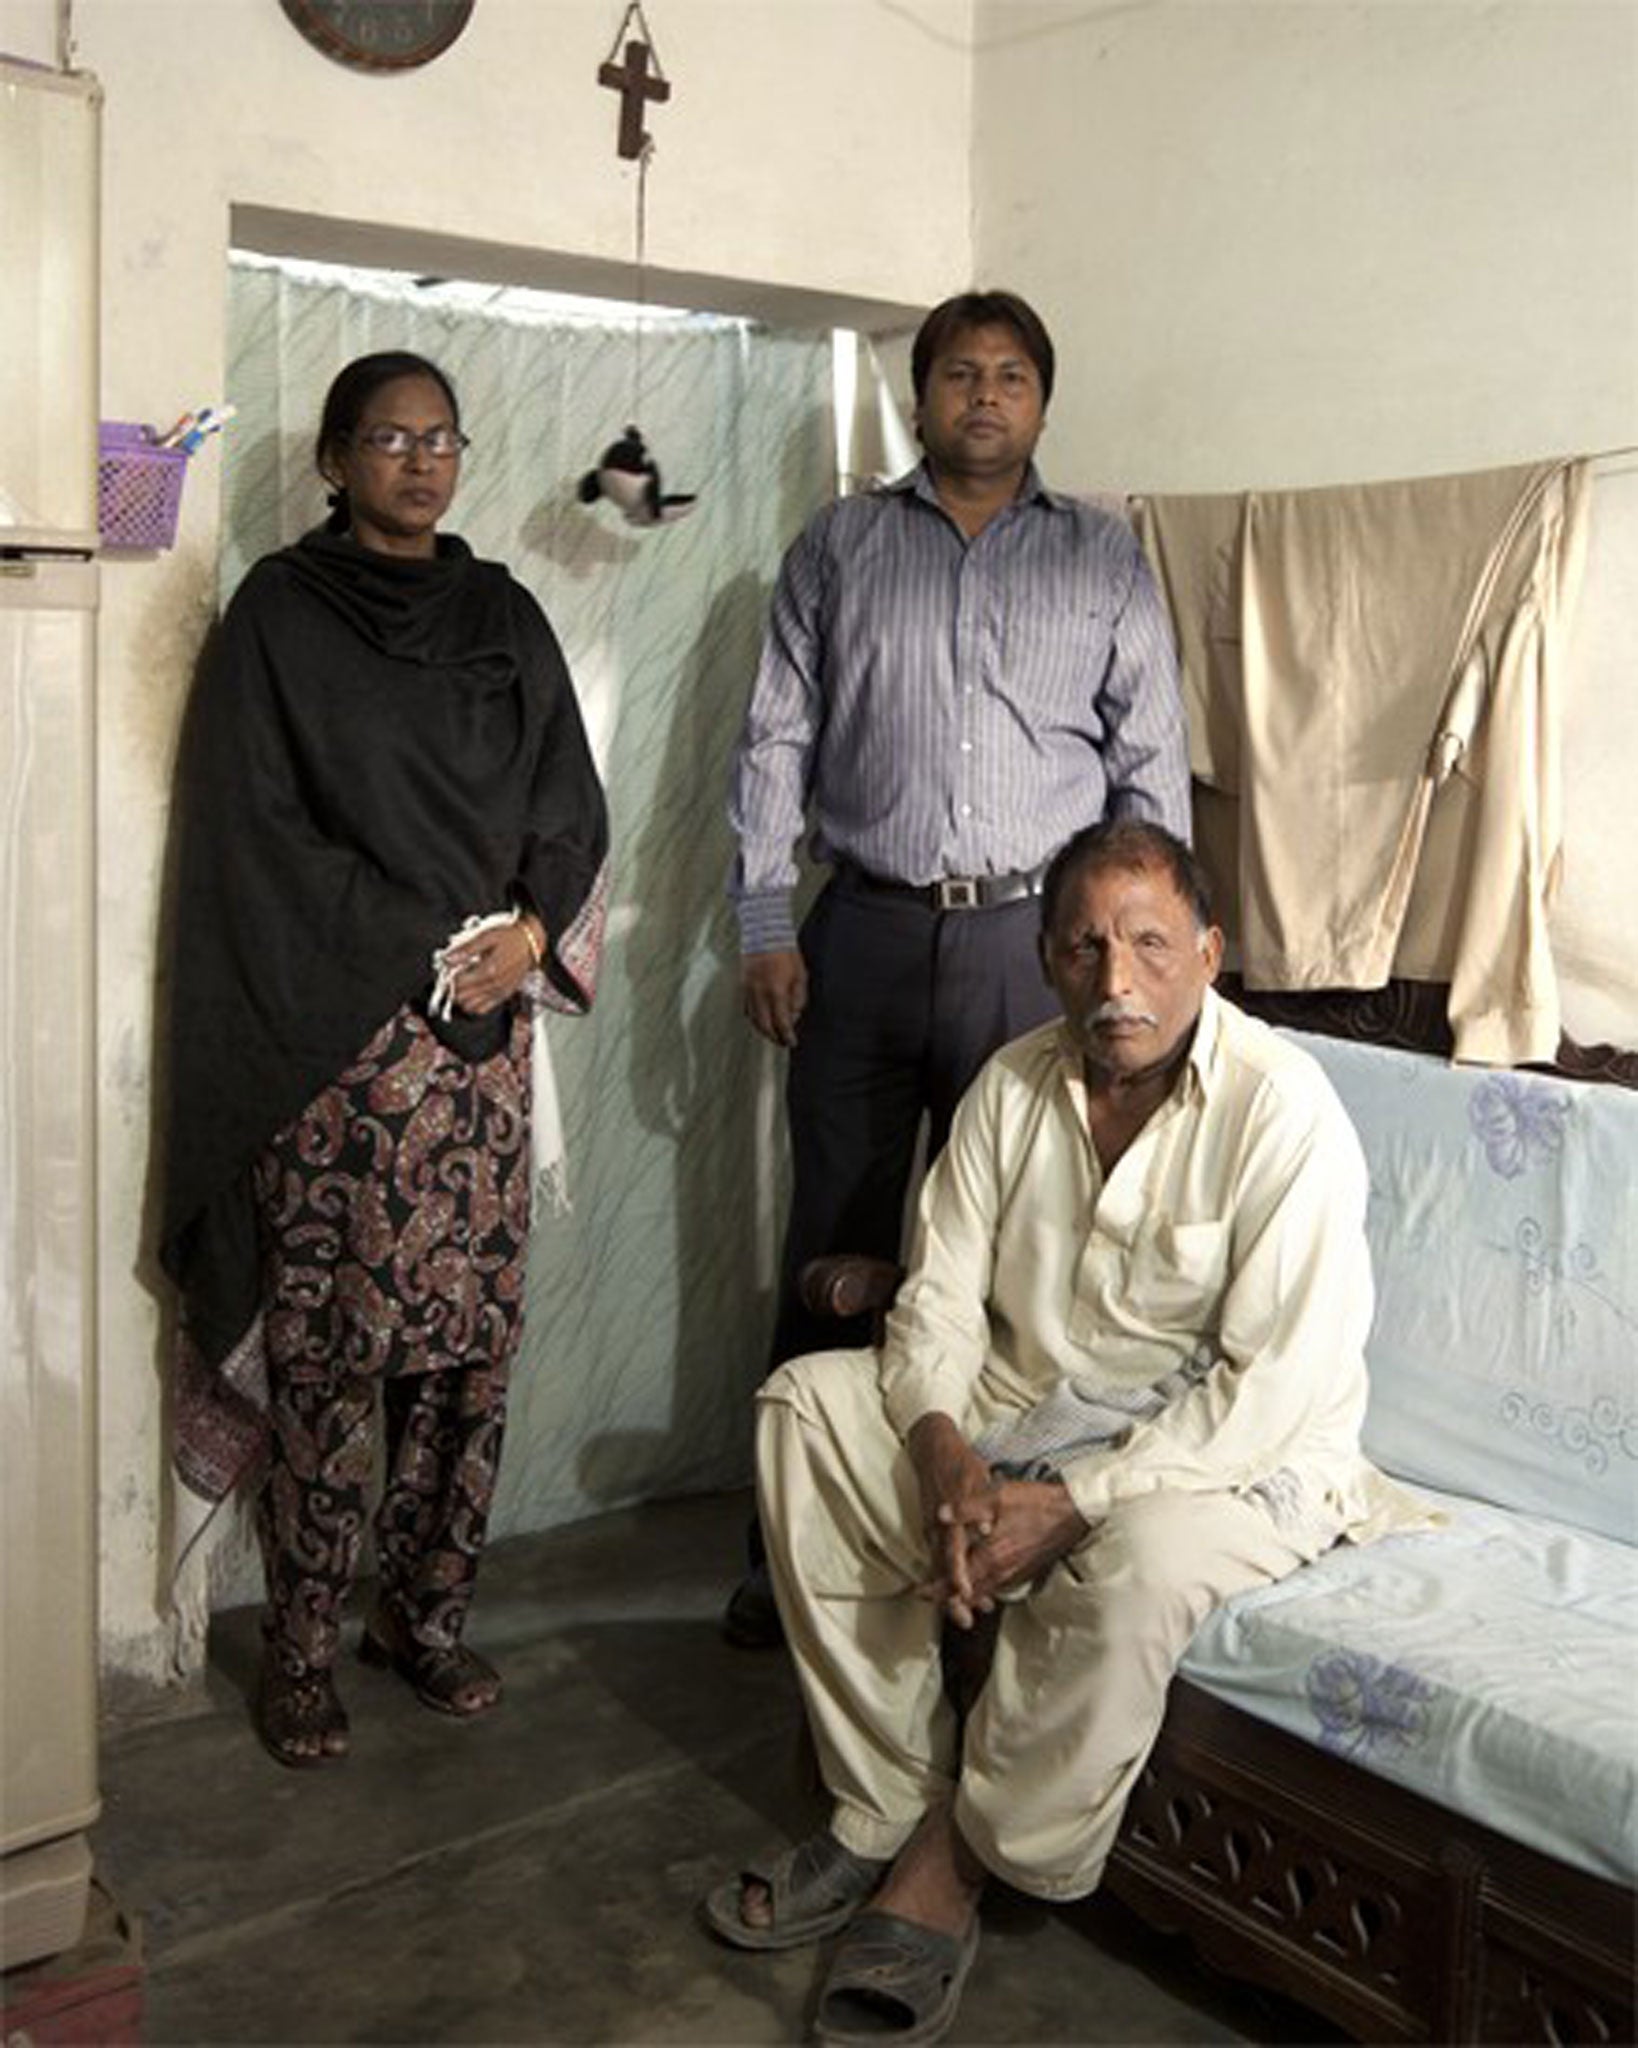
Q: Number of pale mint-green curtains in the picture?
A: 1